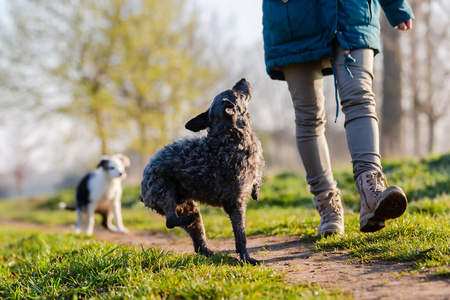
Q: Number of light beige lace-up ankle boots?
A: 2